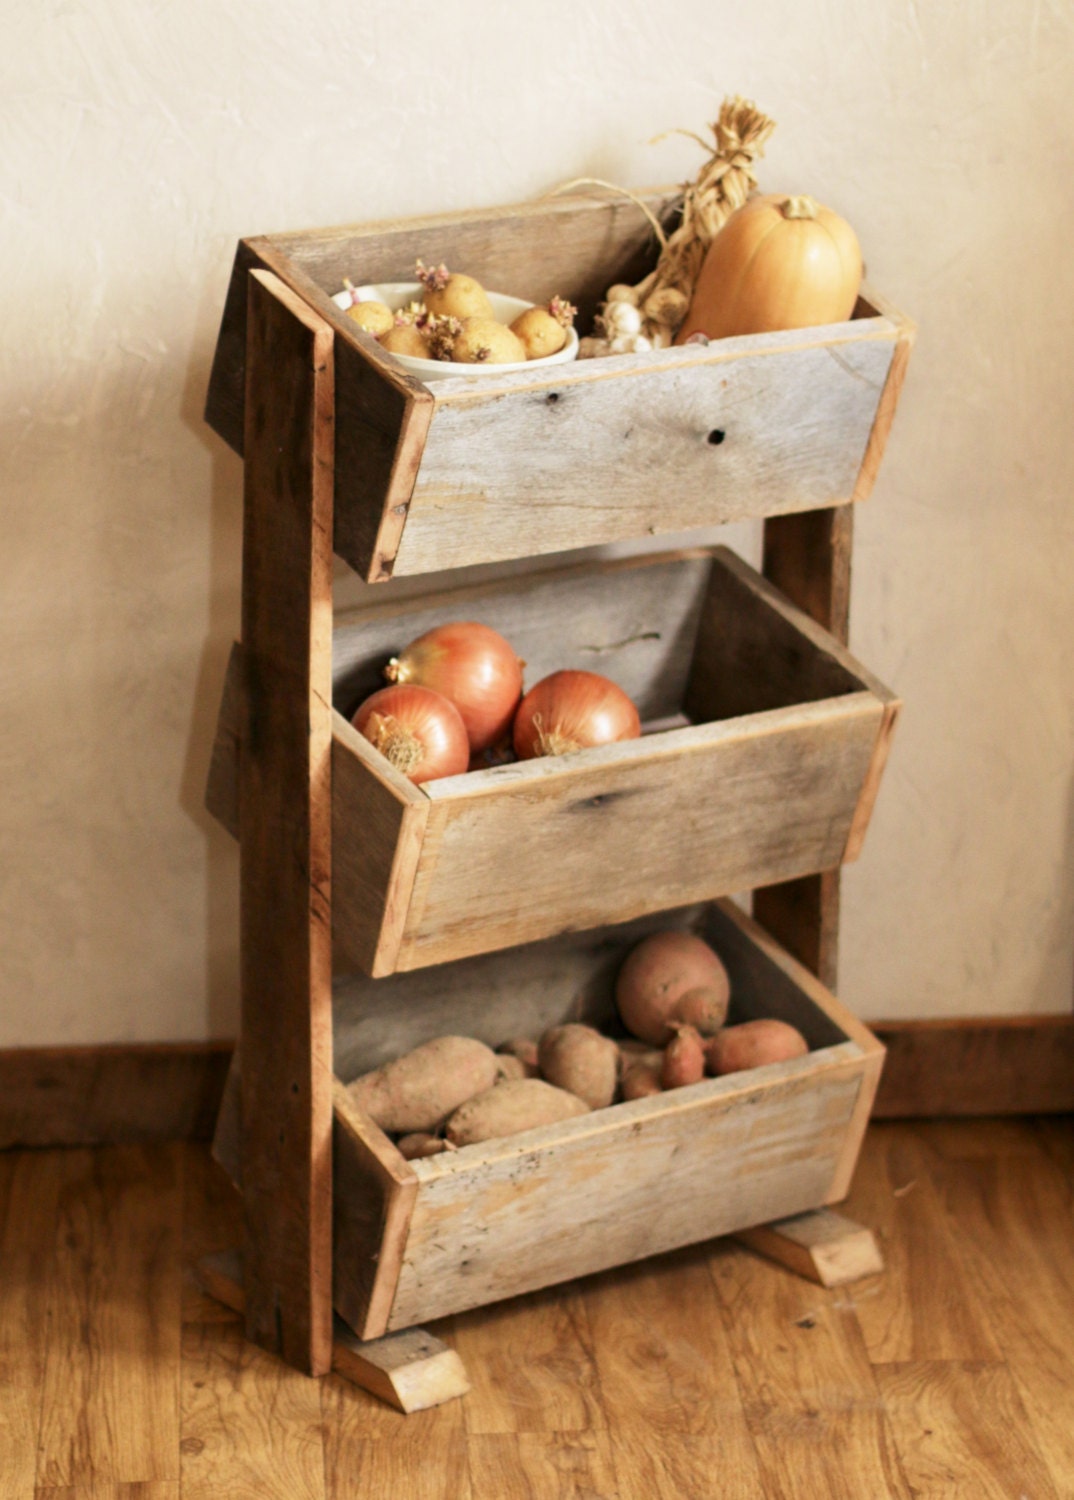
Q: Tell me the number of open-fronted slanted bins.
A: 3